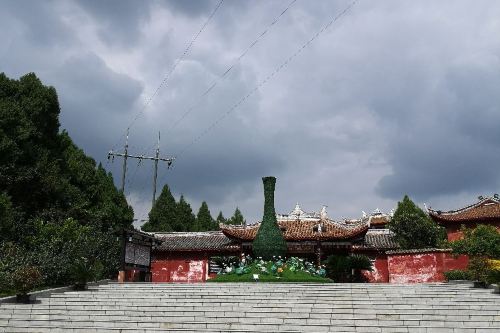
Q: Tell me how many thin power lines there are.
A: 3